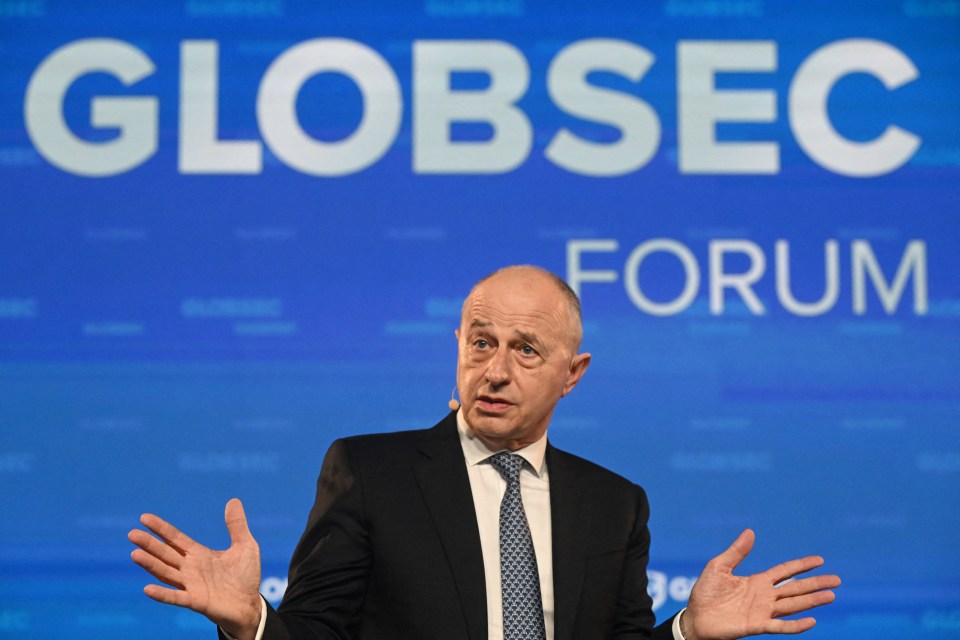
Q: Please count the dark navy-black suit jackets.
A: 1